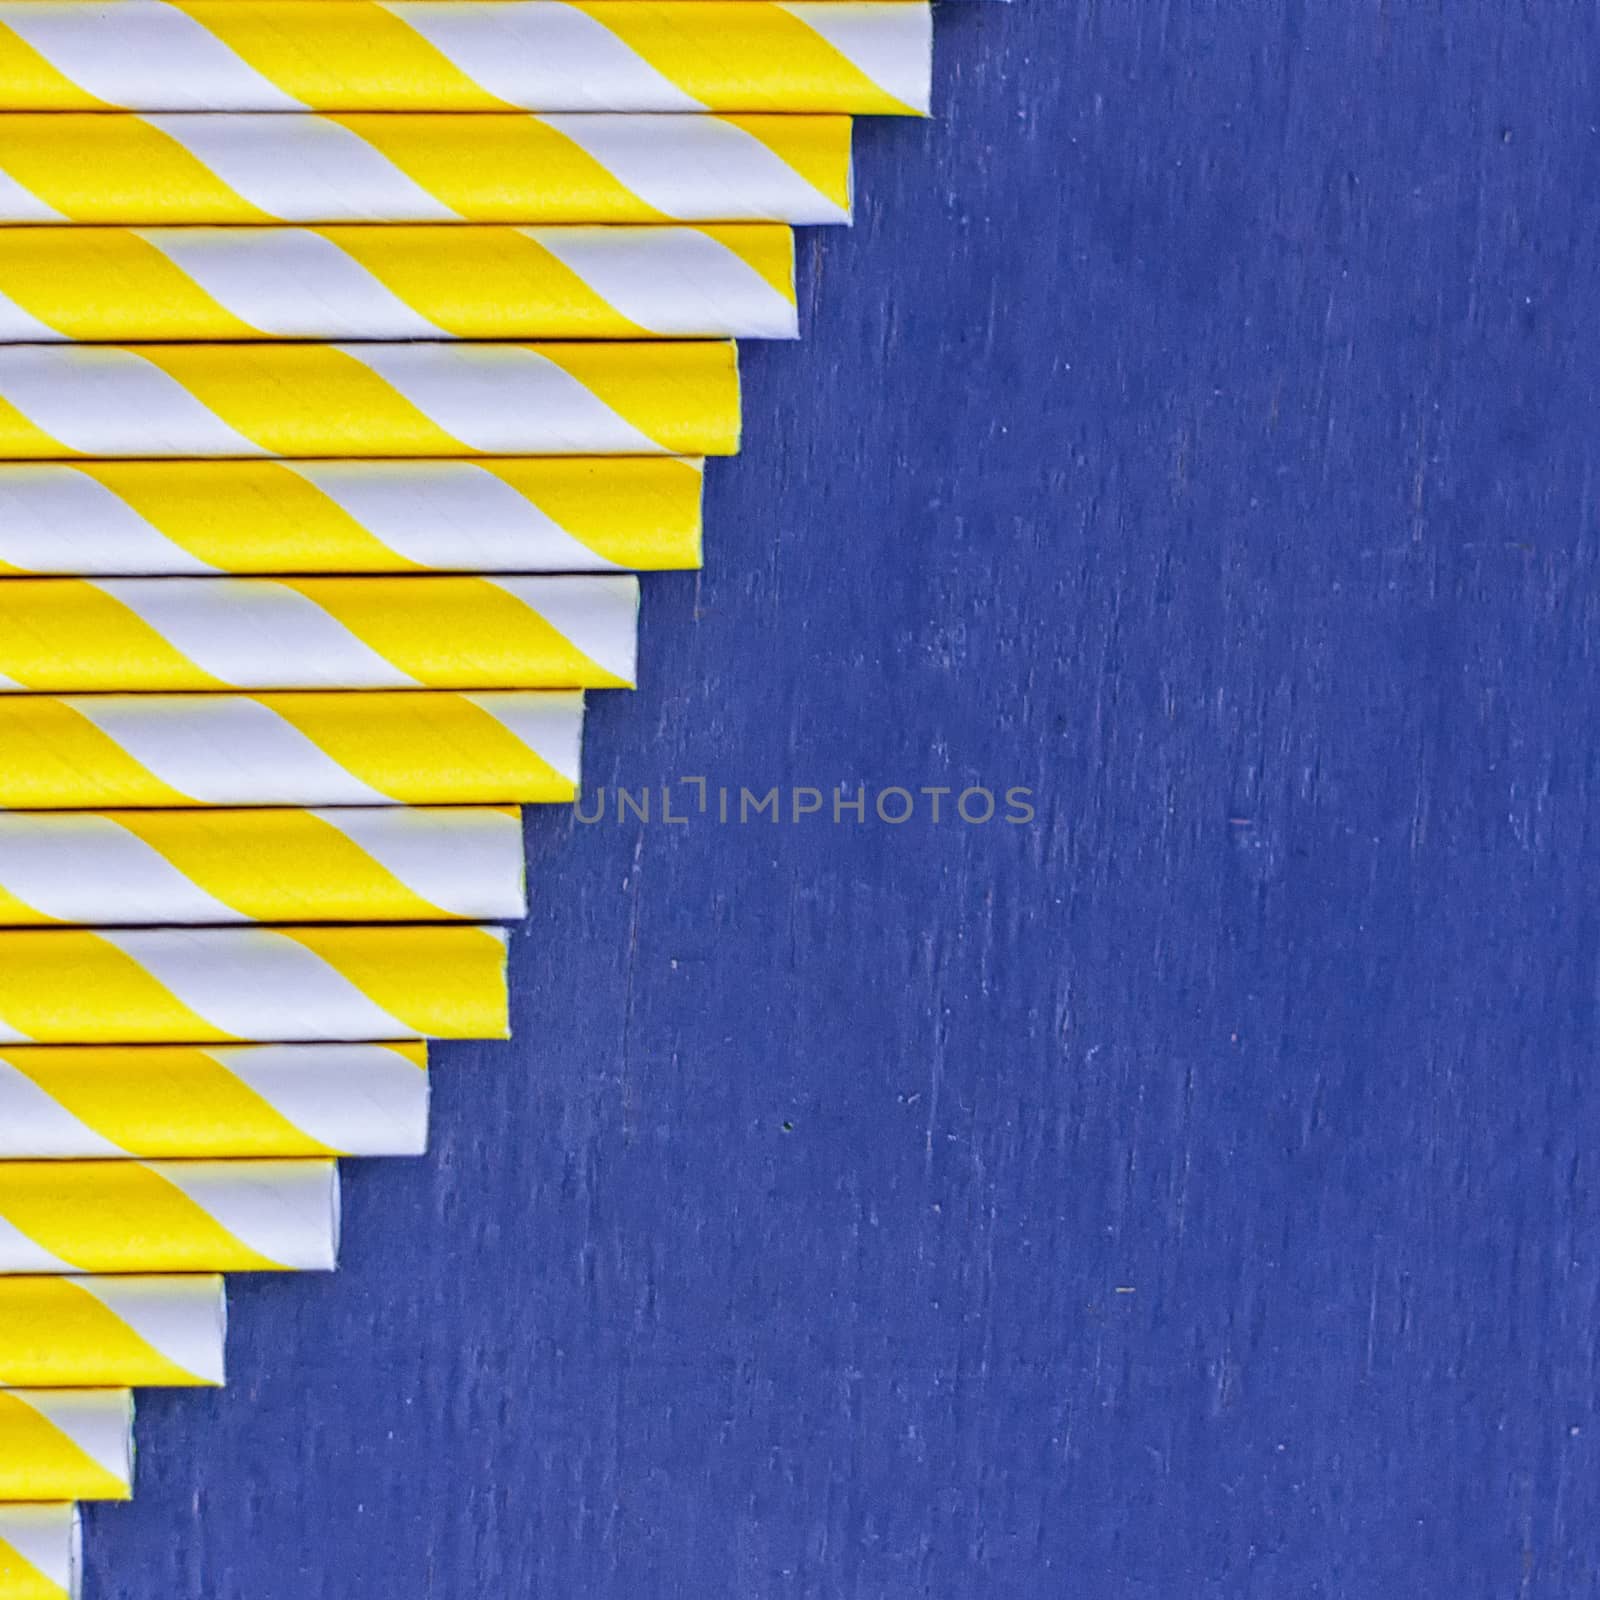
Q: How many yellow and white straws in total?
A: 14